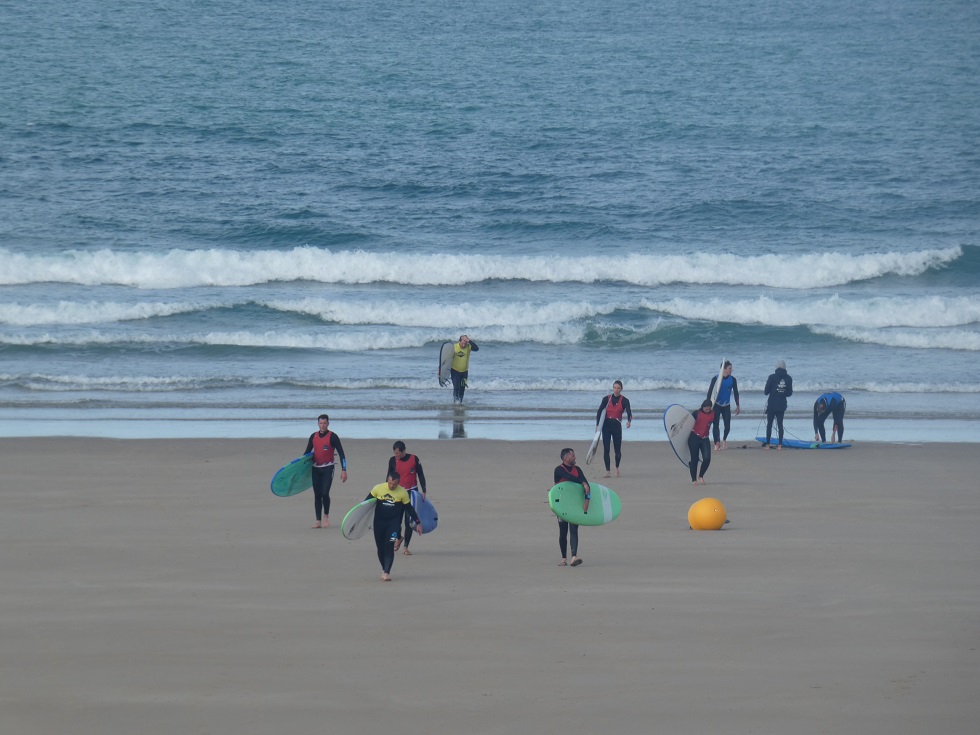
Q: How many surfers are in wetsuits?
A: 10